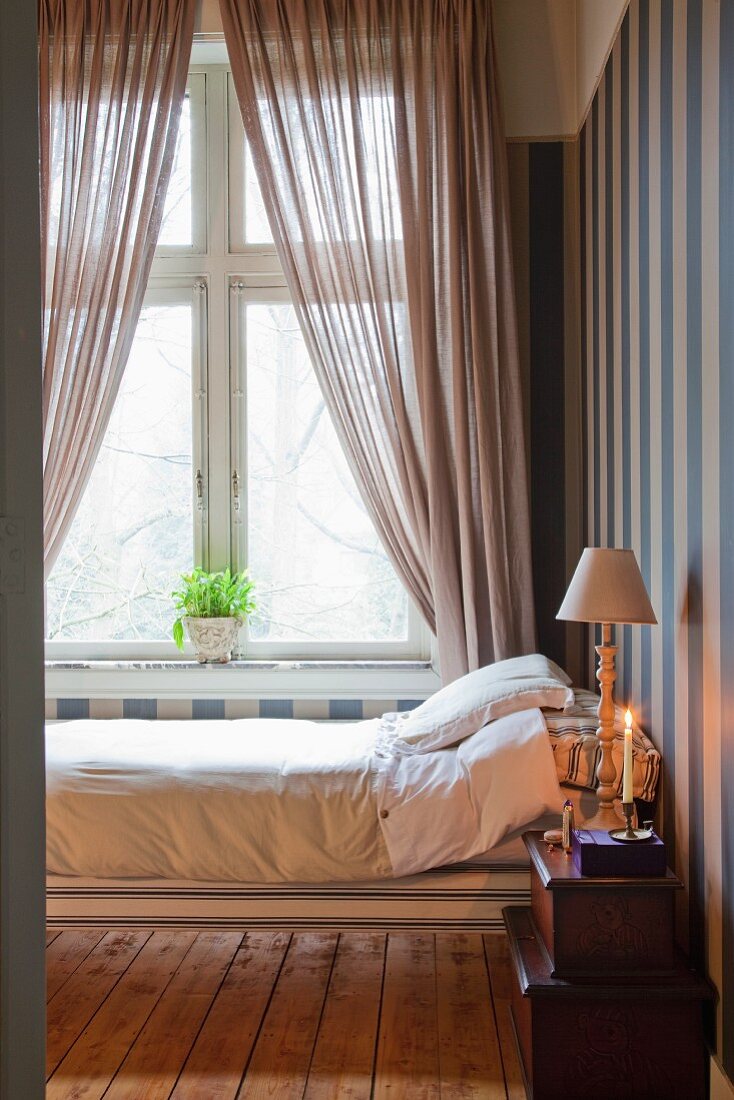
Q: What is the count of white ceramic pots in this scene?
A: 1